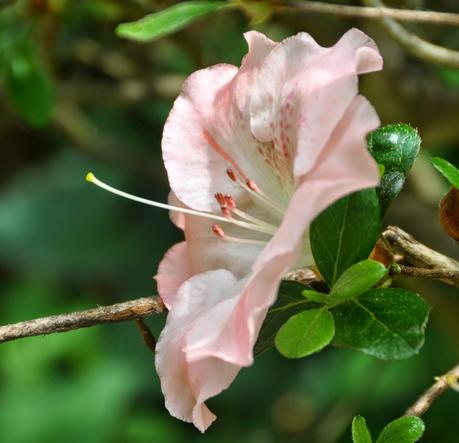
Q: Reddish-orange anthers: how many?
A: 6